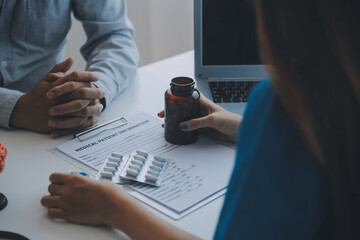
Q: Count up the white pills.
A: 15